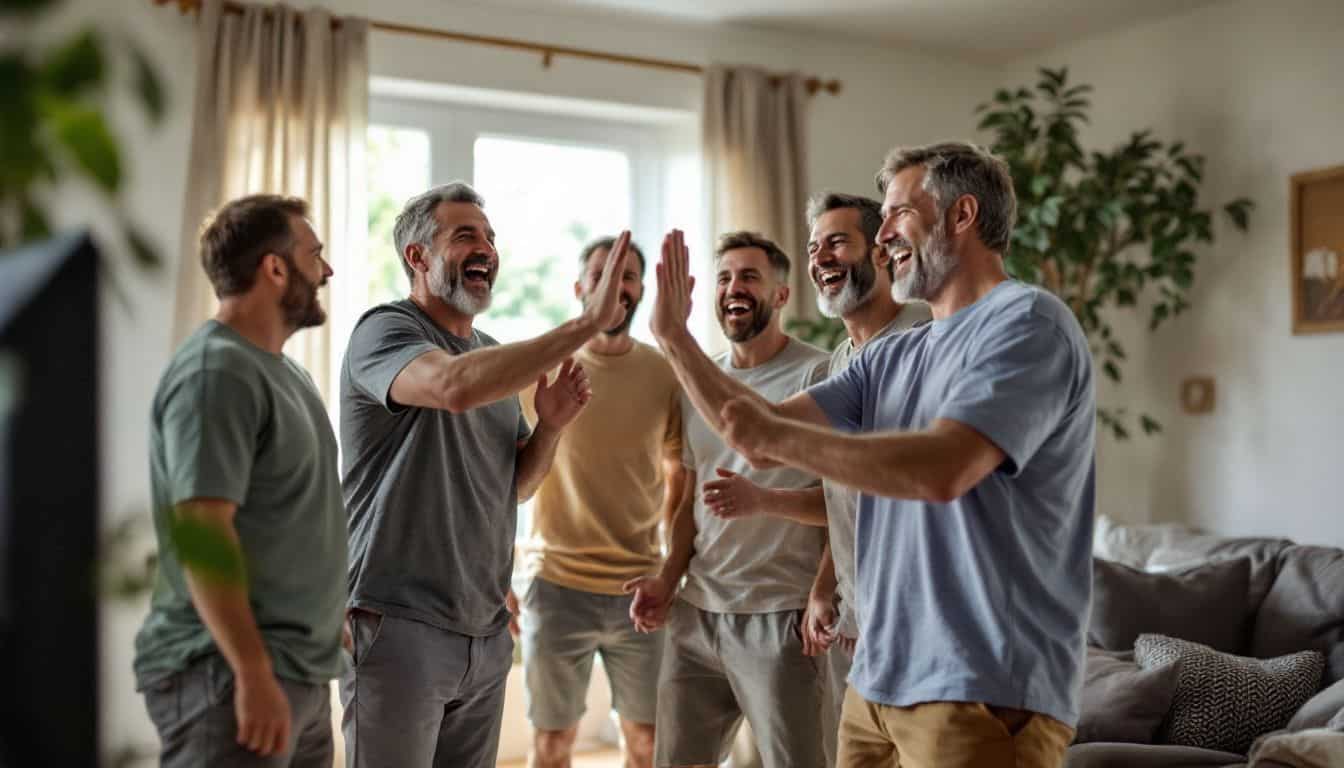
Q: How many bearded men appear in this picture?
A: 6